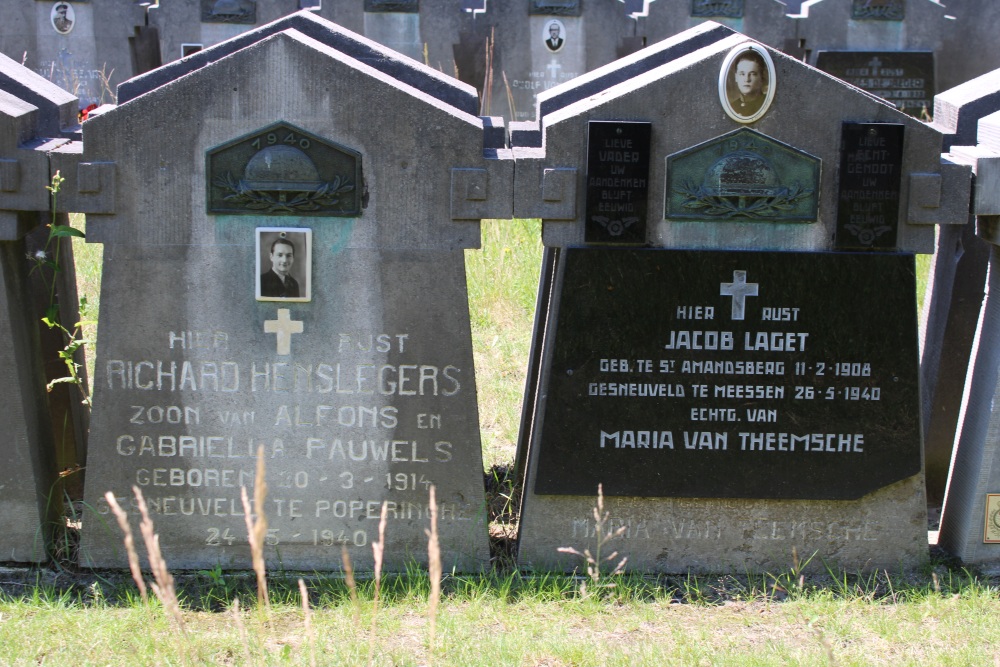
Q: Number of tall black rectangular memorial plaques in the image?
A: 2